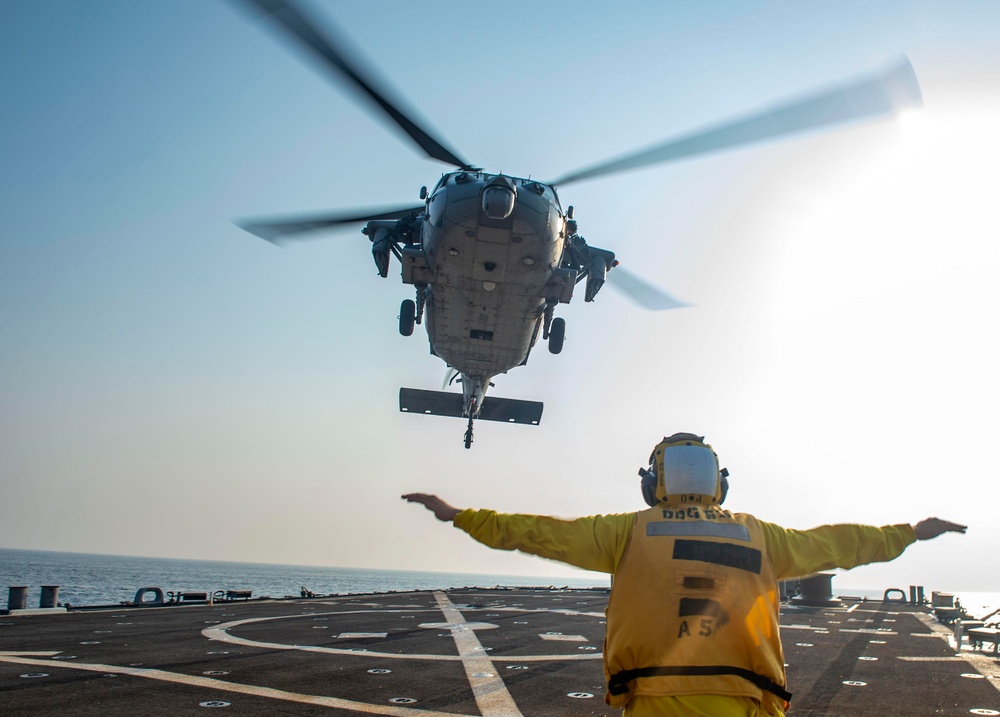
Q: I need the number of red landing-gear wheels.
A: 0